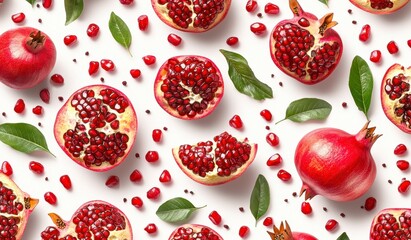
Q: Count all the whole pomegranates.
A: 2